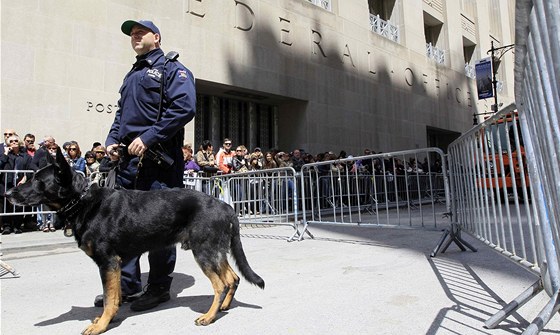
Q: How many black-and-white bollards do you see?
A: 0